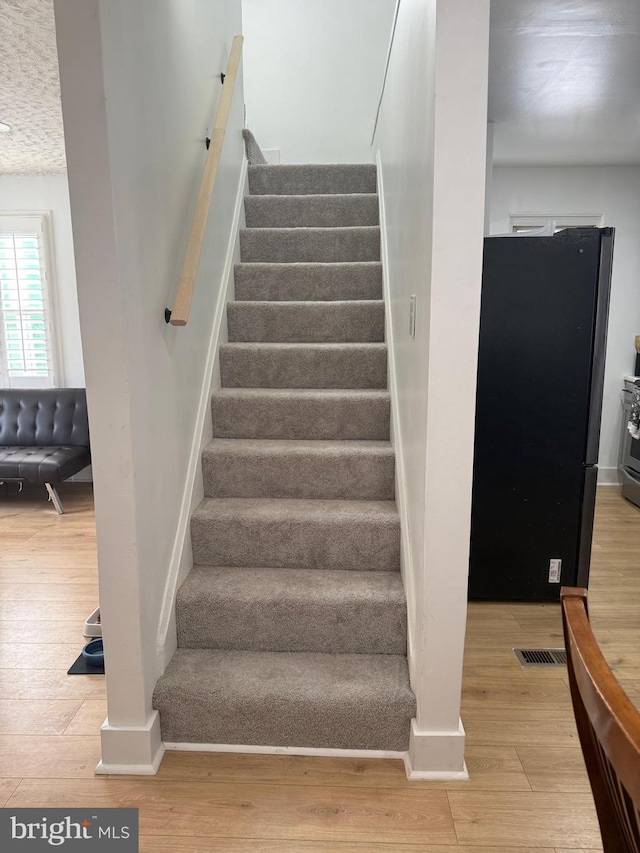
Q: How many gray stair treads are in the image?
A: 11